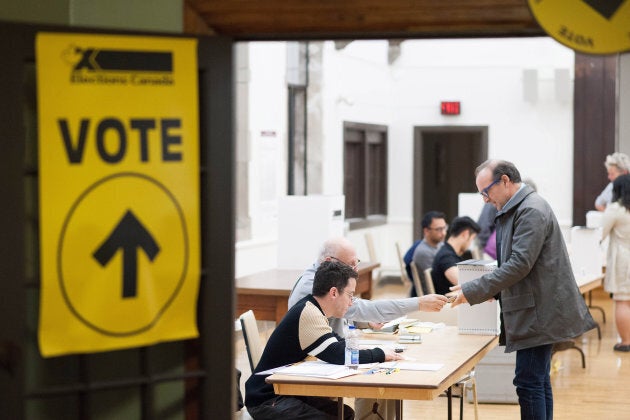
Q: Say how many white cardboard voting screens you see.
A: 2